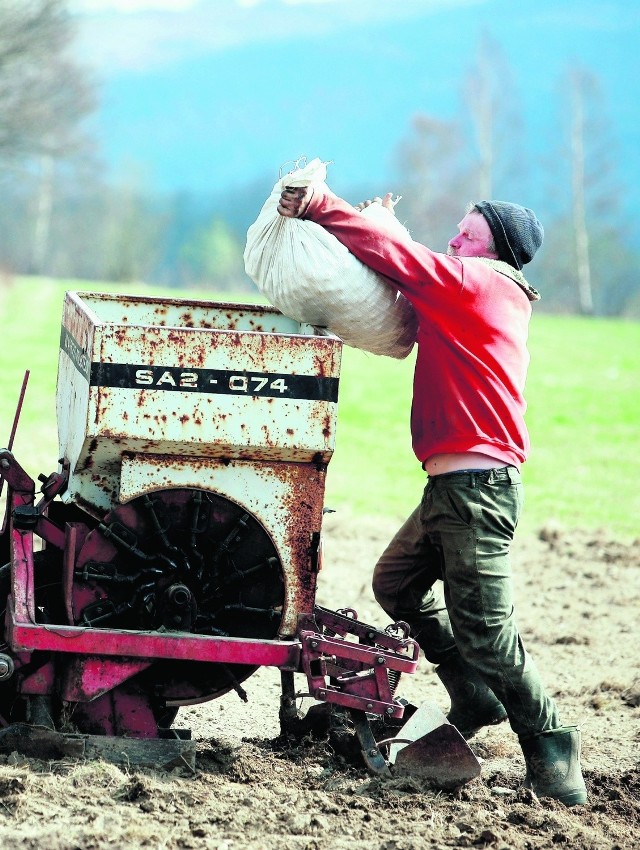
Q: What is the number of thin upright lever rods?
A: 1